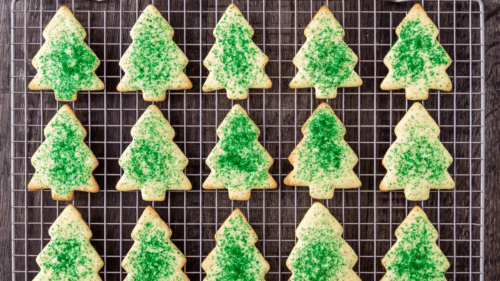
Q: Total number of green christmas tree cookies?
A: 15